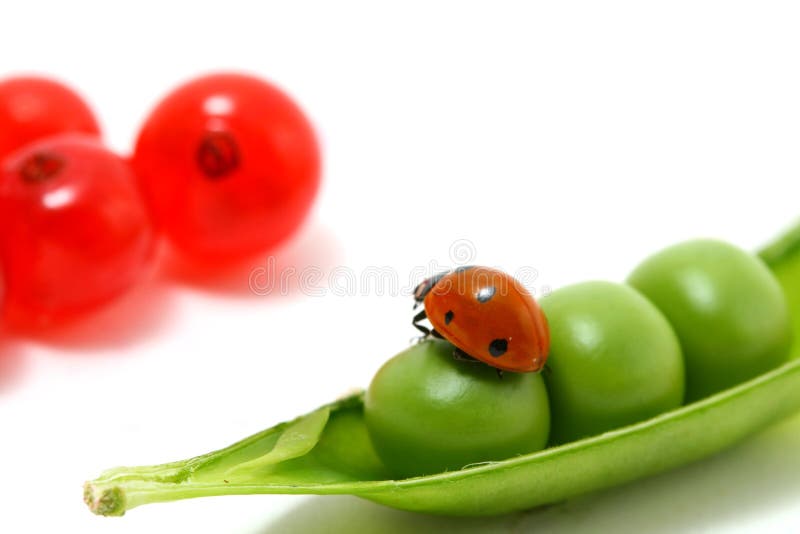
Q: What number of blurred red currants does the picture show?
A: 3